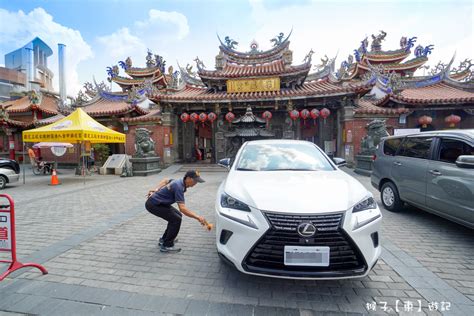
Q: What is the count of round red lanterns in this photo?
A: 12